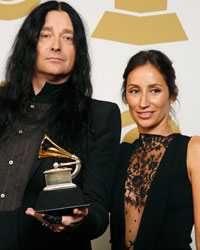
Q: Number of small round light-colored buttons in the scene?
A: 4